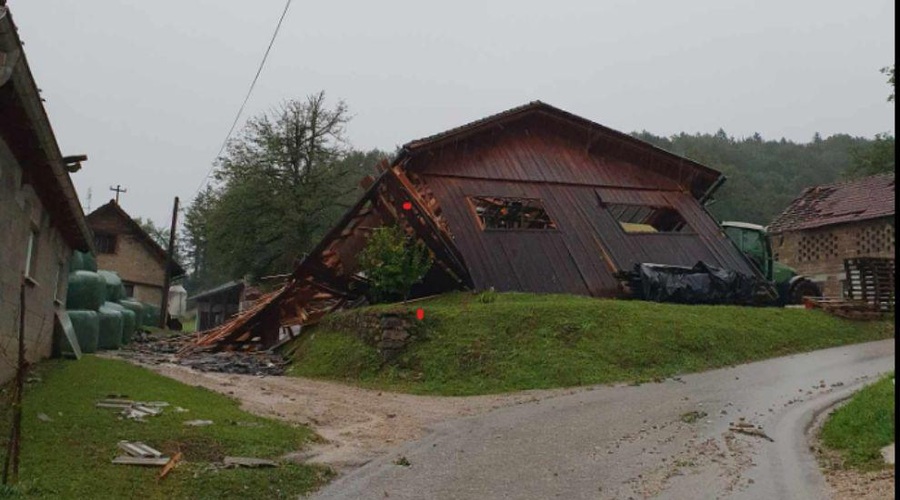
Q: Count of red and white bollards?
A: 0